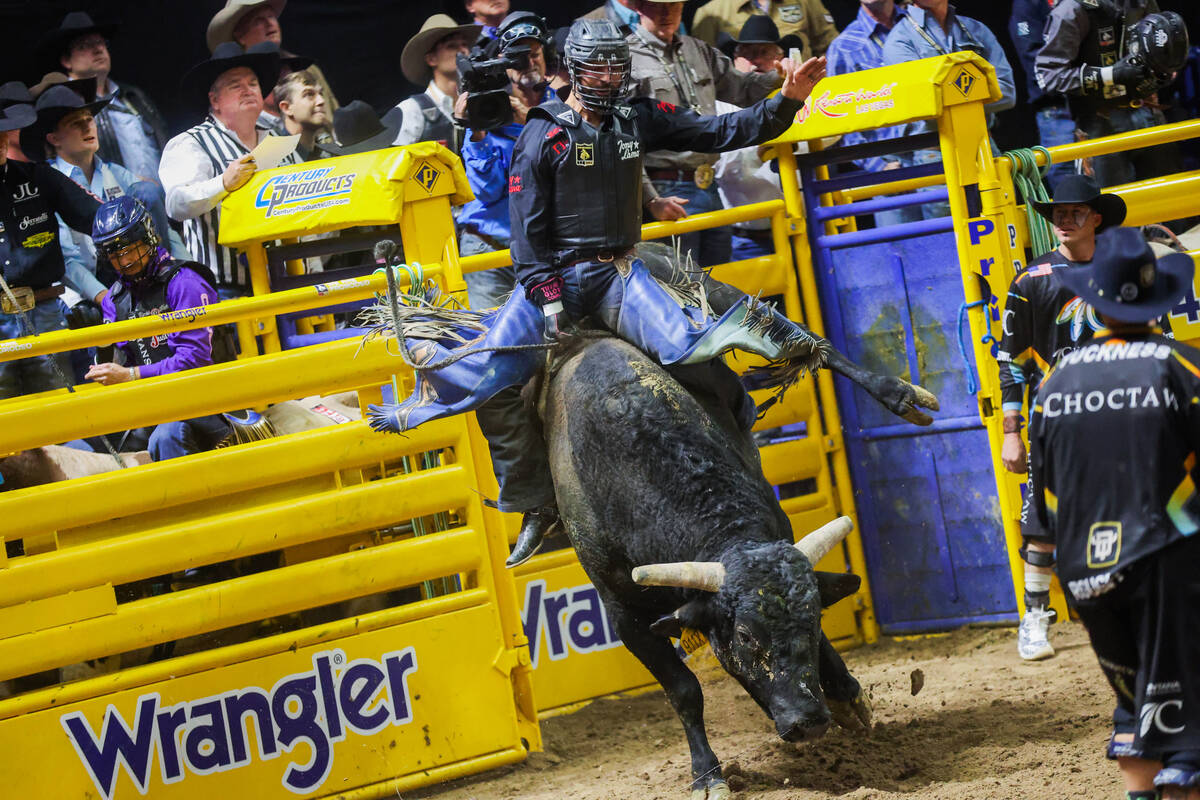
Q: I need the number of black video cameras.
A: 1